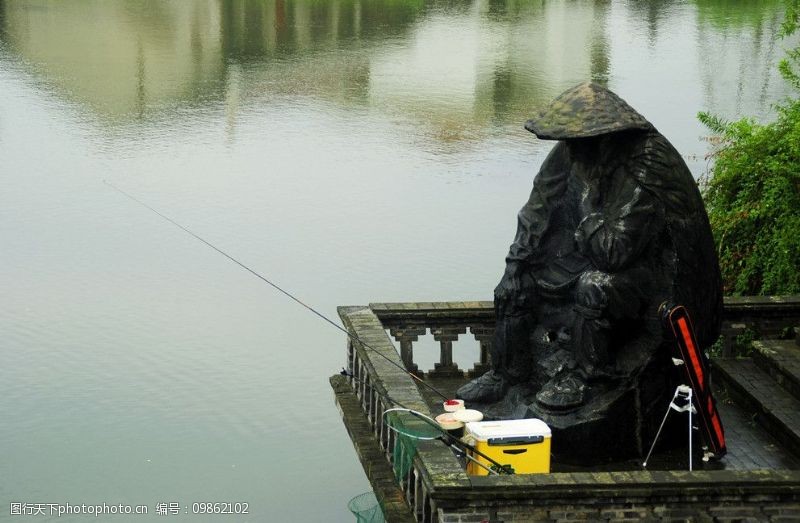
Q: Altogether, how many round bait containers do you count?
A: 3